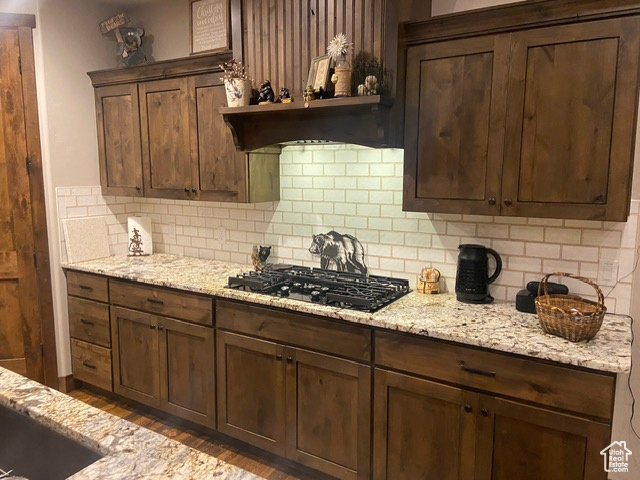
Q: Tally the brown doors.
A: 12